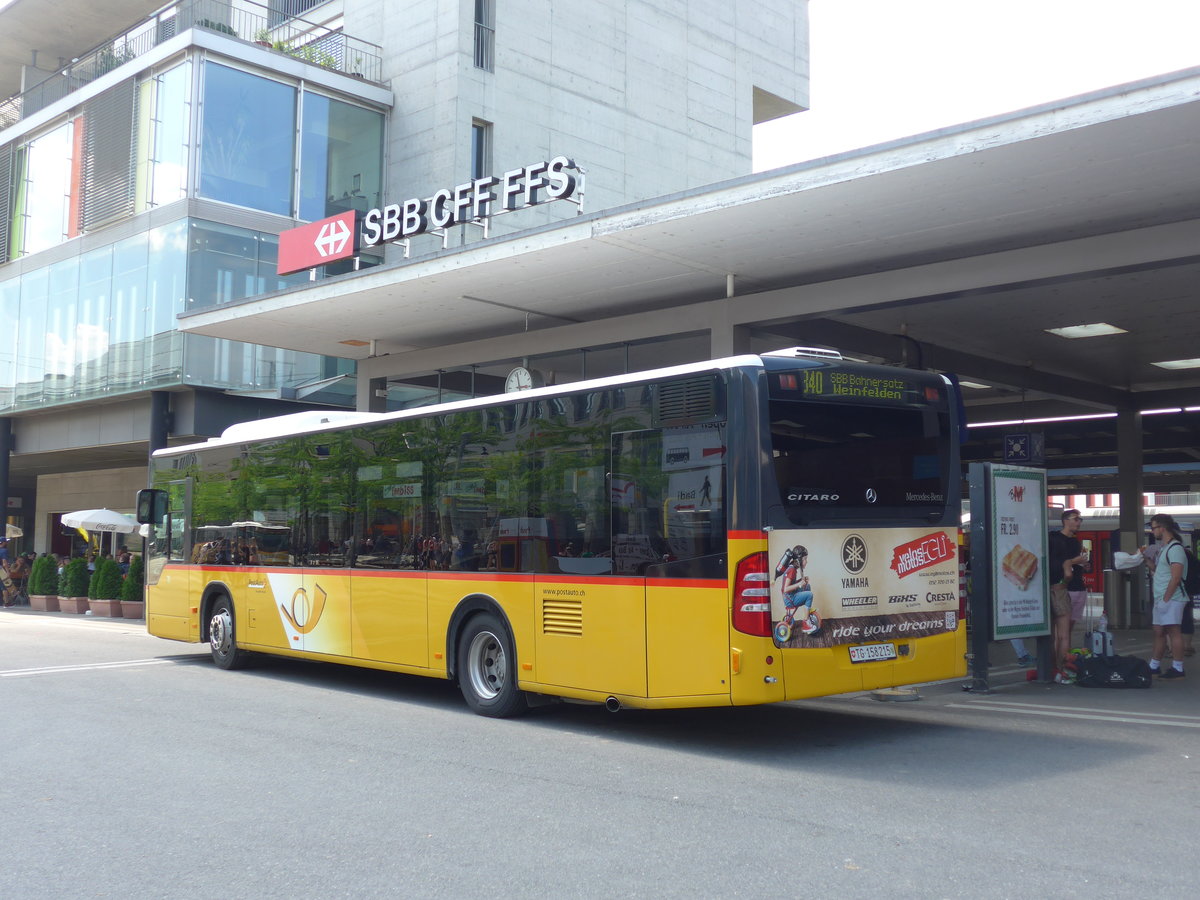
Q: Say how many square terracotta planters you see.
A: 4